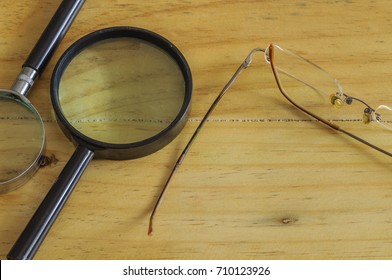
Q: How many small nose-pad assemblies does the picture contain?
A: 2